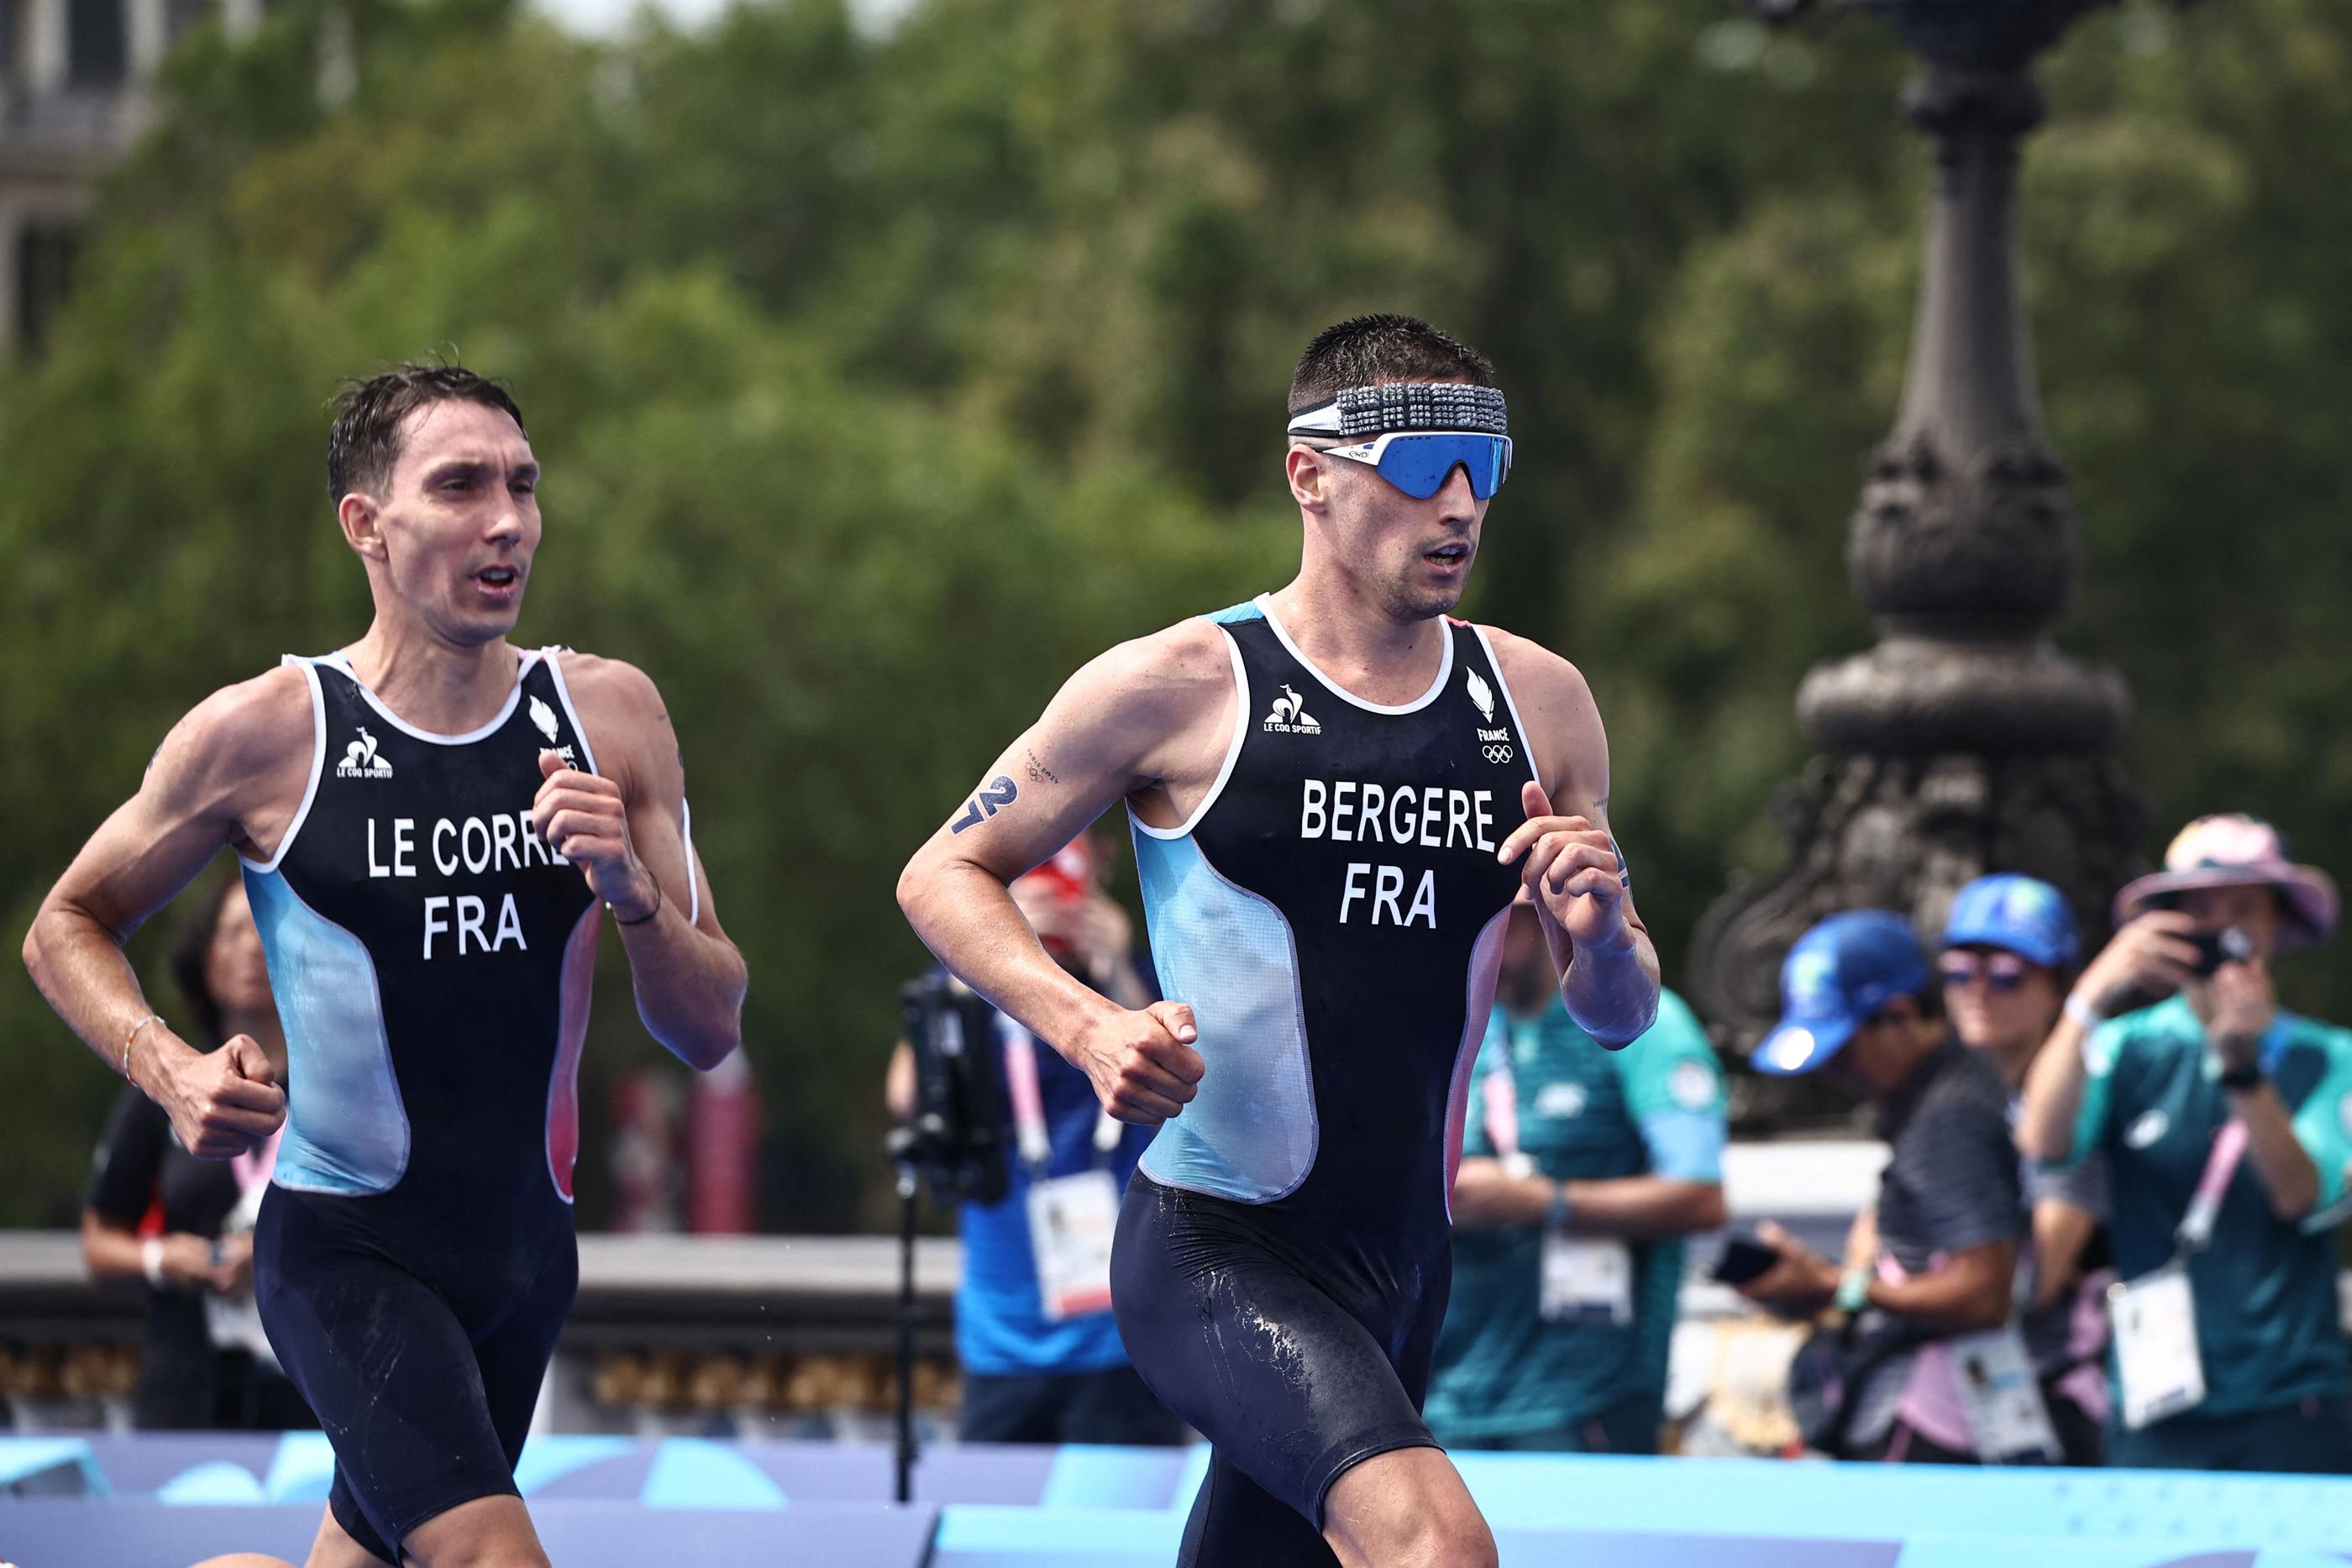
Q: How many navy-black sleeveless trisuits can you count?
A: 2